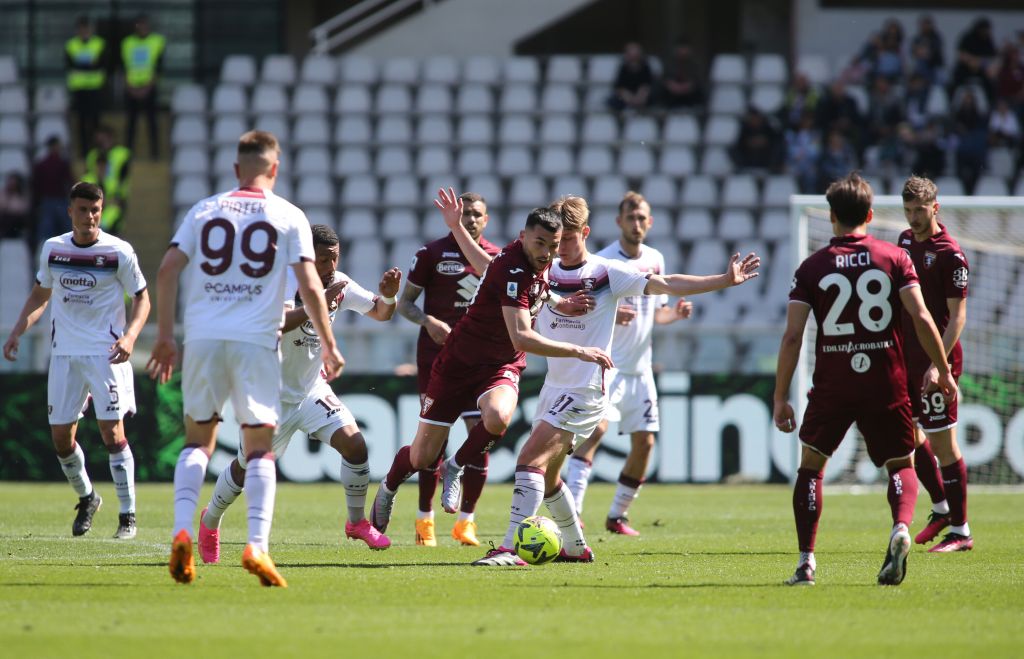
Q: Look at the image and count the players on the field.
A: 9